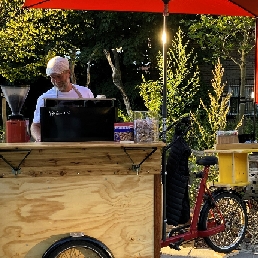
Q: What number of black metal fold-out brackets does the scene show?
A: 2